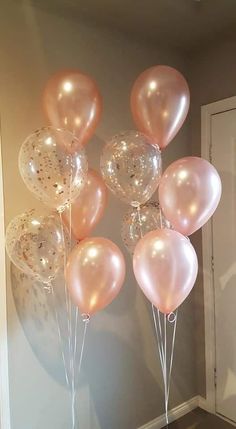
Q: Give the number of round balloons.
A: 10